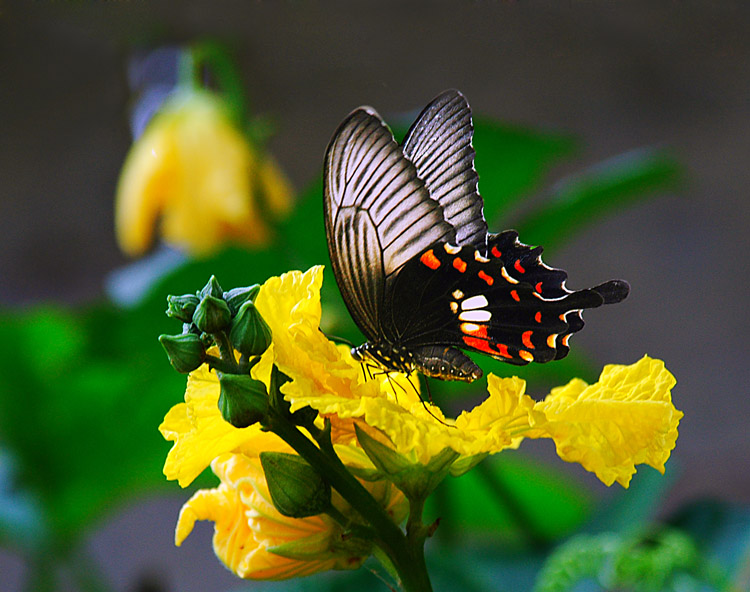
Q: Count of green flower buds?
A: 8